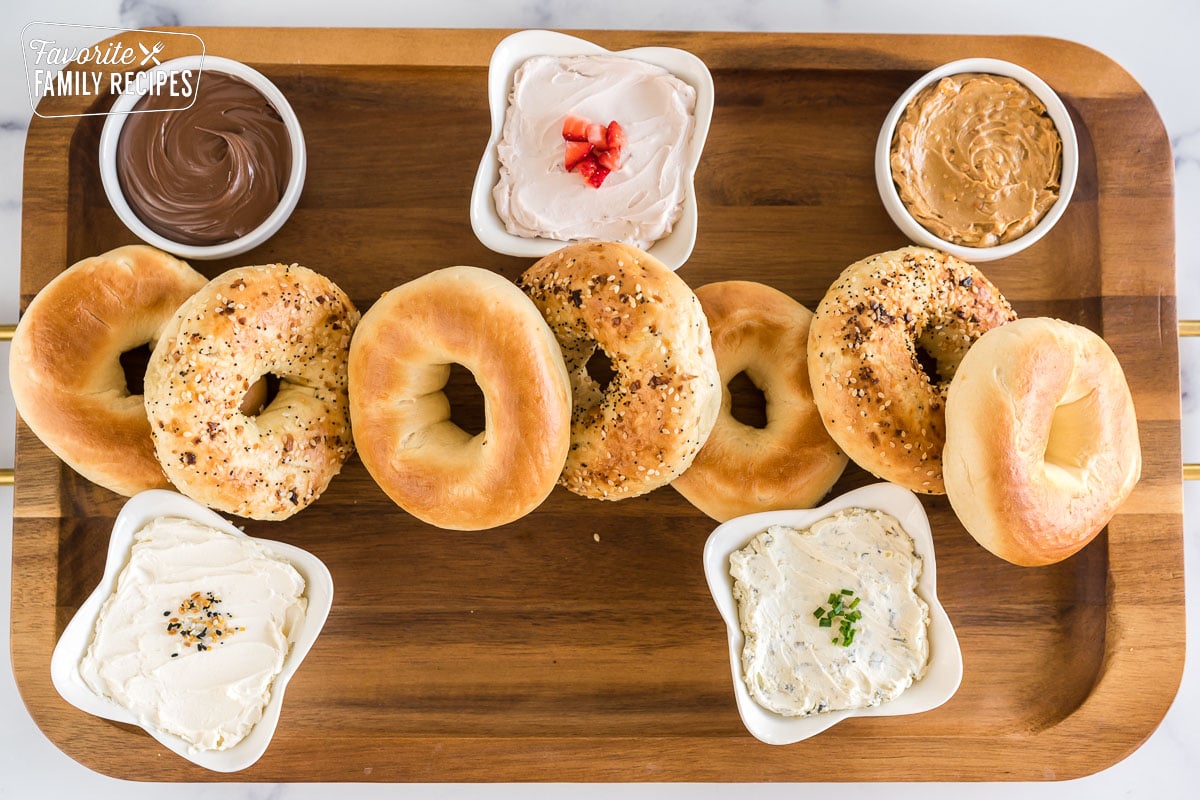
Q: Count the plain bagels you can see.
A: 4